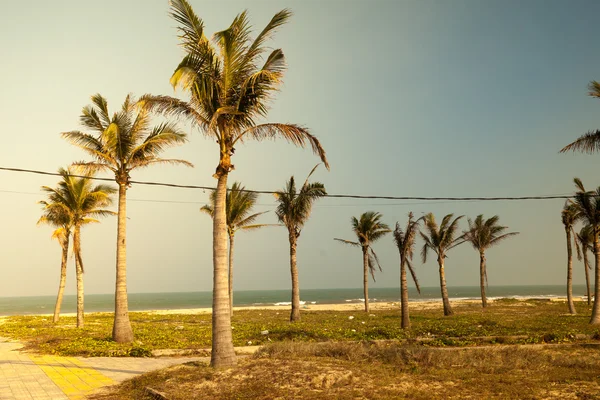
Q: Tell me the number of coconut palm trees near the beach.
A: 13